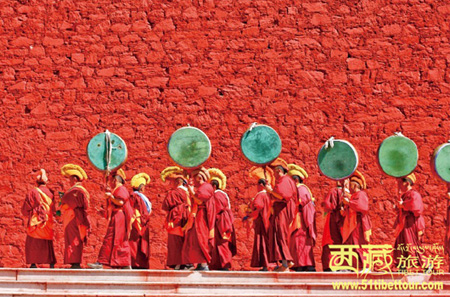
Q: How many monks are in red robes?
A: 13